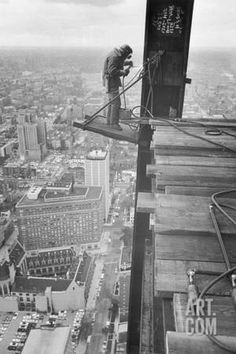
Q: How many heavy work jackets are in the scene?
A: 1